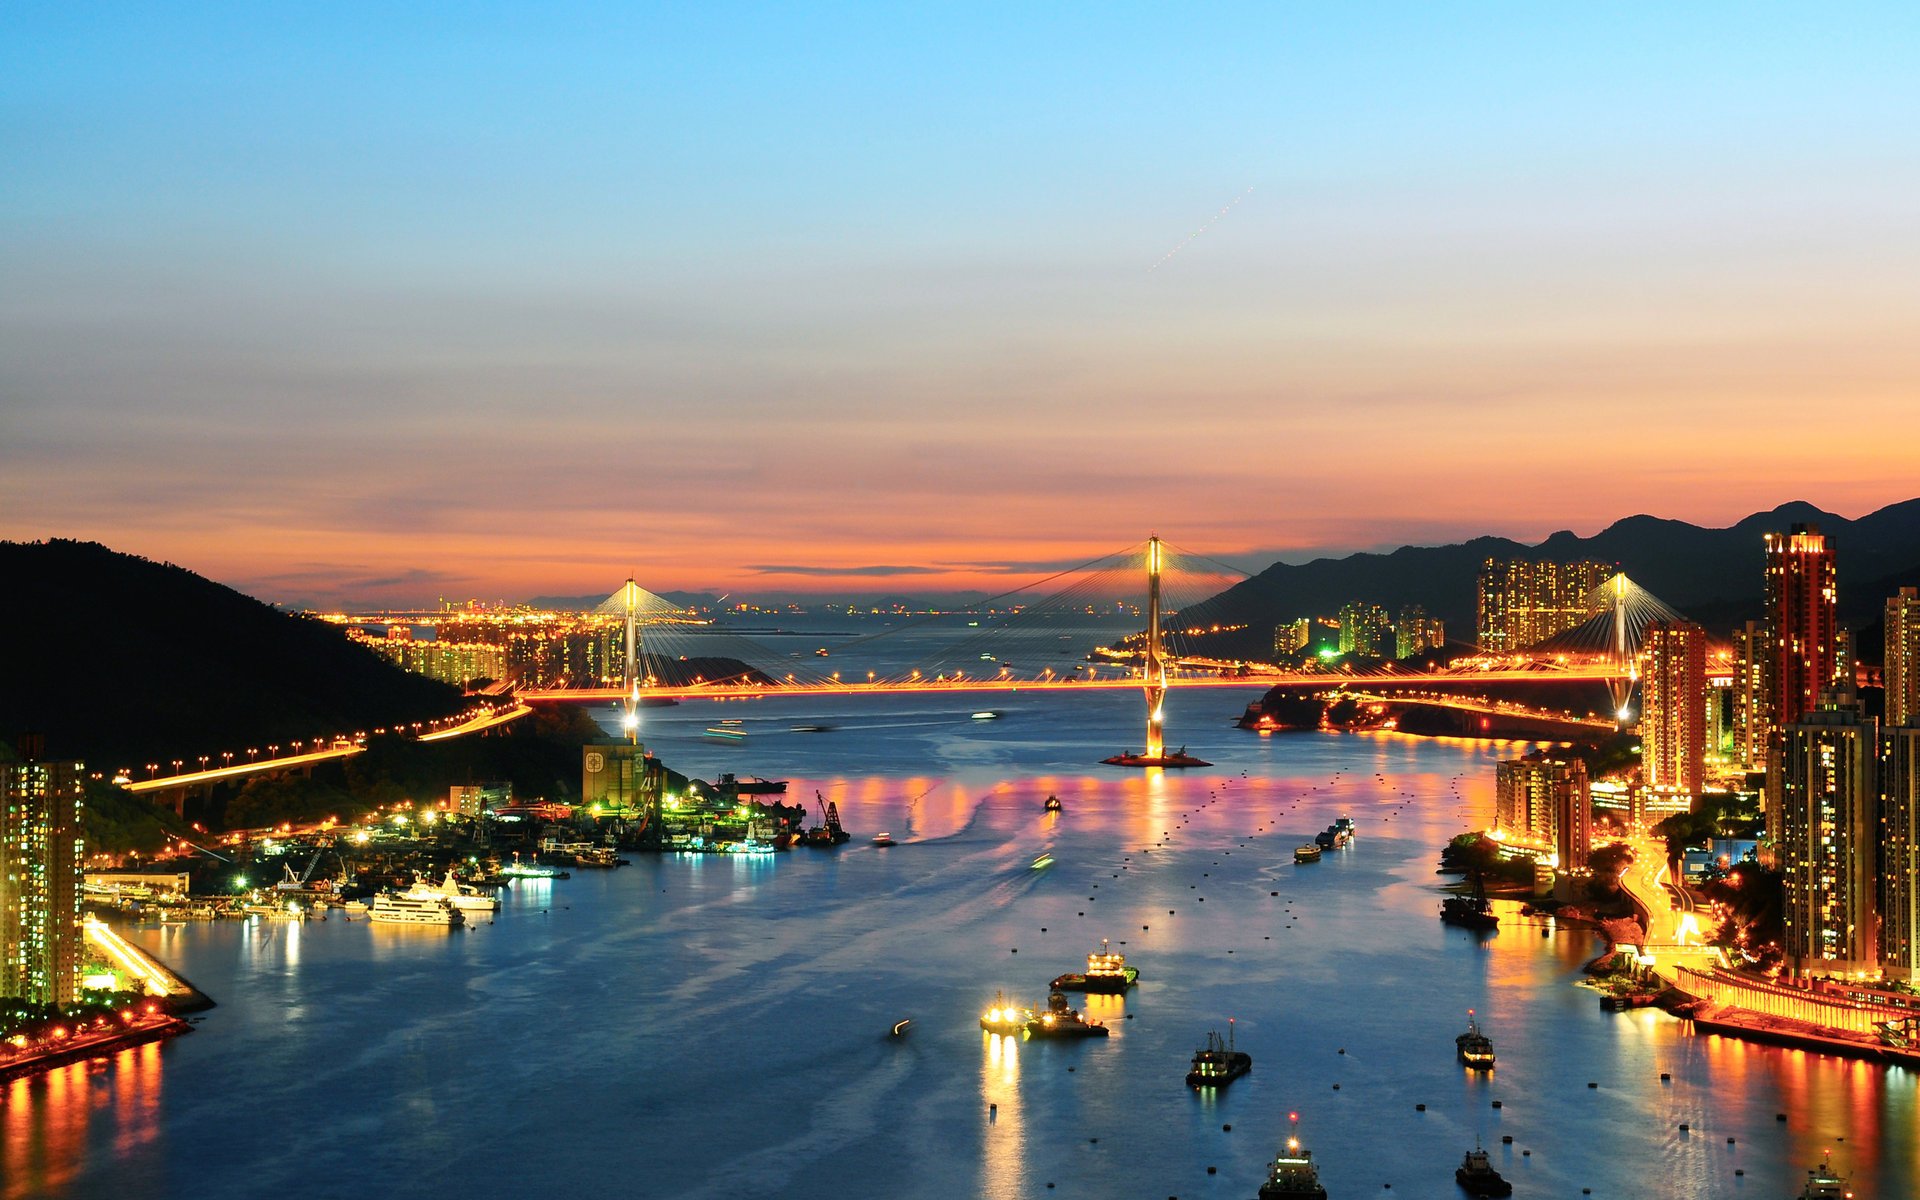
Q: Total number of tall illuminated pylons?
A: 3